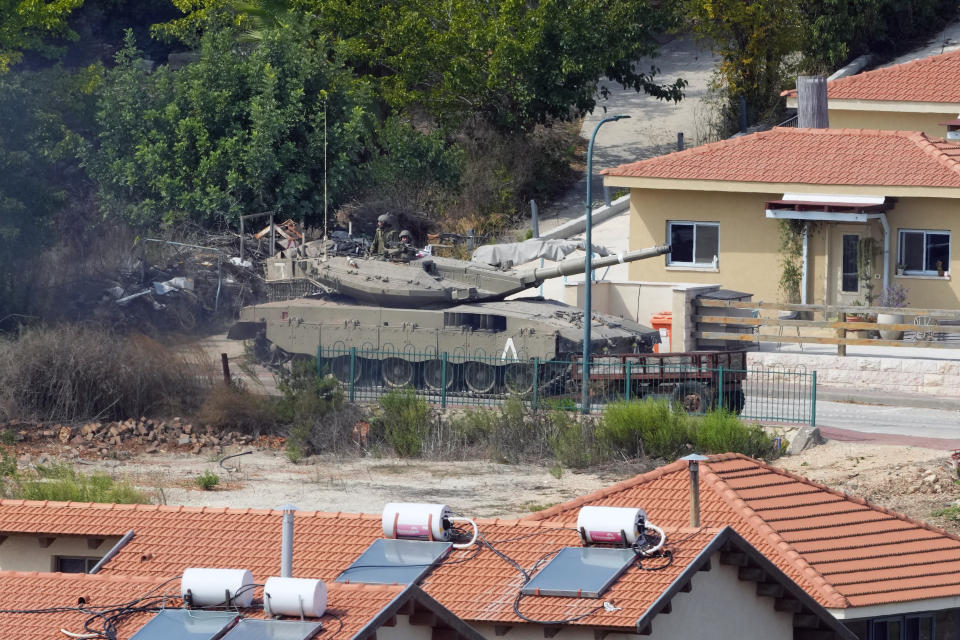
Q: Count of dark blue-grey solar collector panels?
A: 4